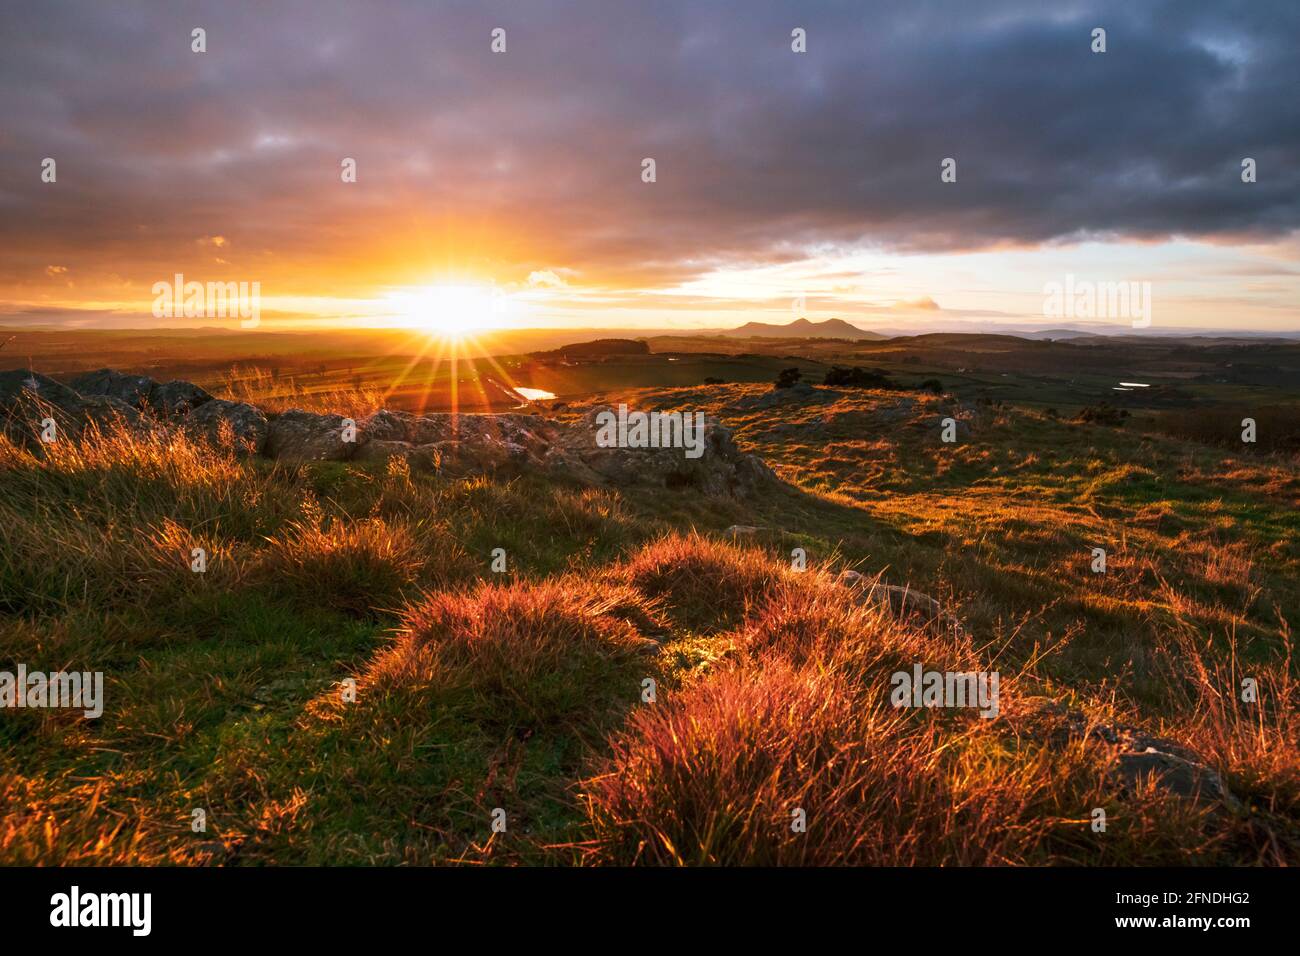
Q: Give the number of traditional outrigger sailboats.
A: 0